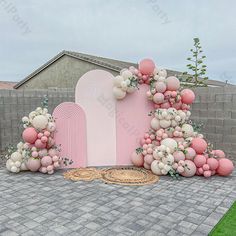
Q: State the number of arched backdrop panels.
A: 3